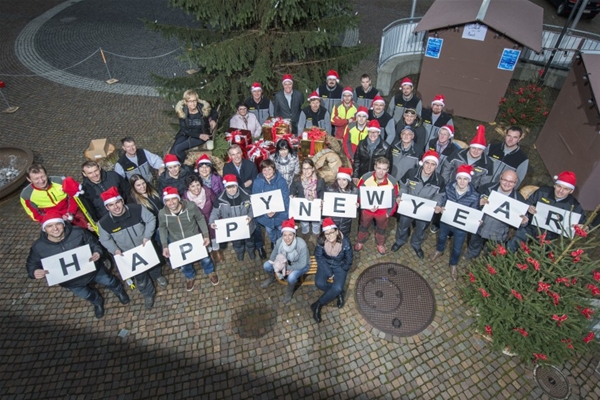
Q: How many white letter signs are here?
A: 12